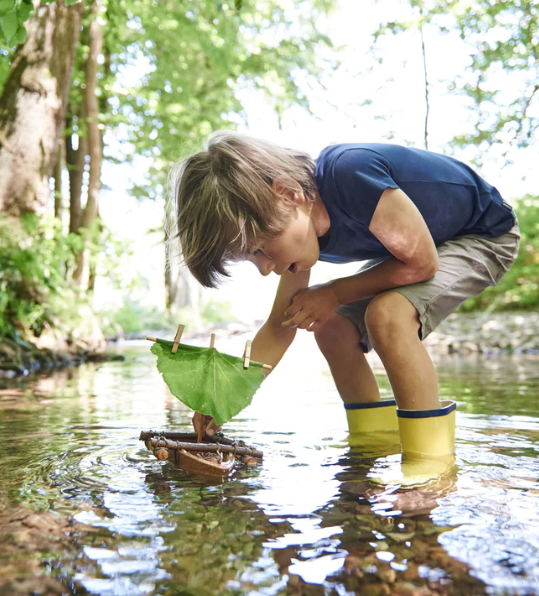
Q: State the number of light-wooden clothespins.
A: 2